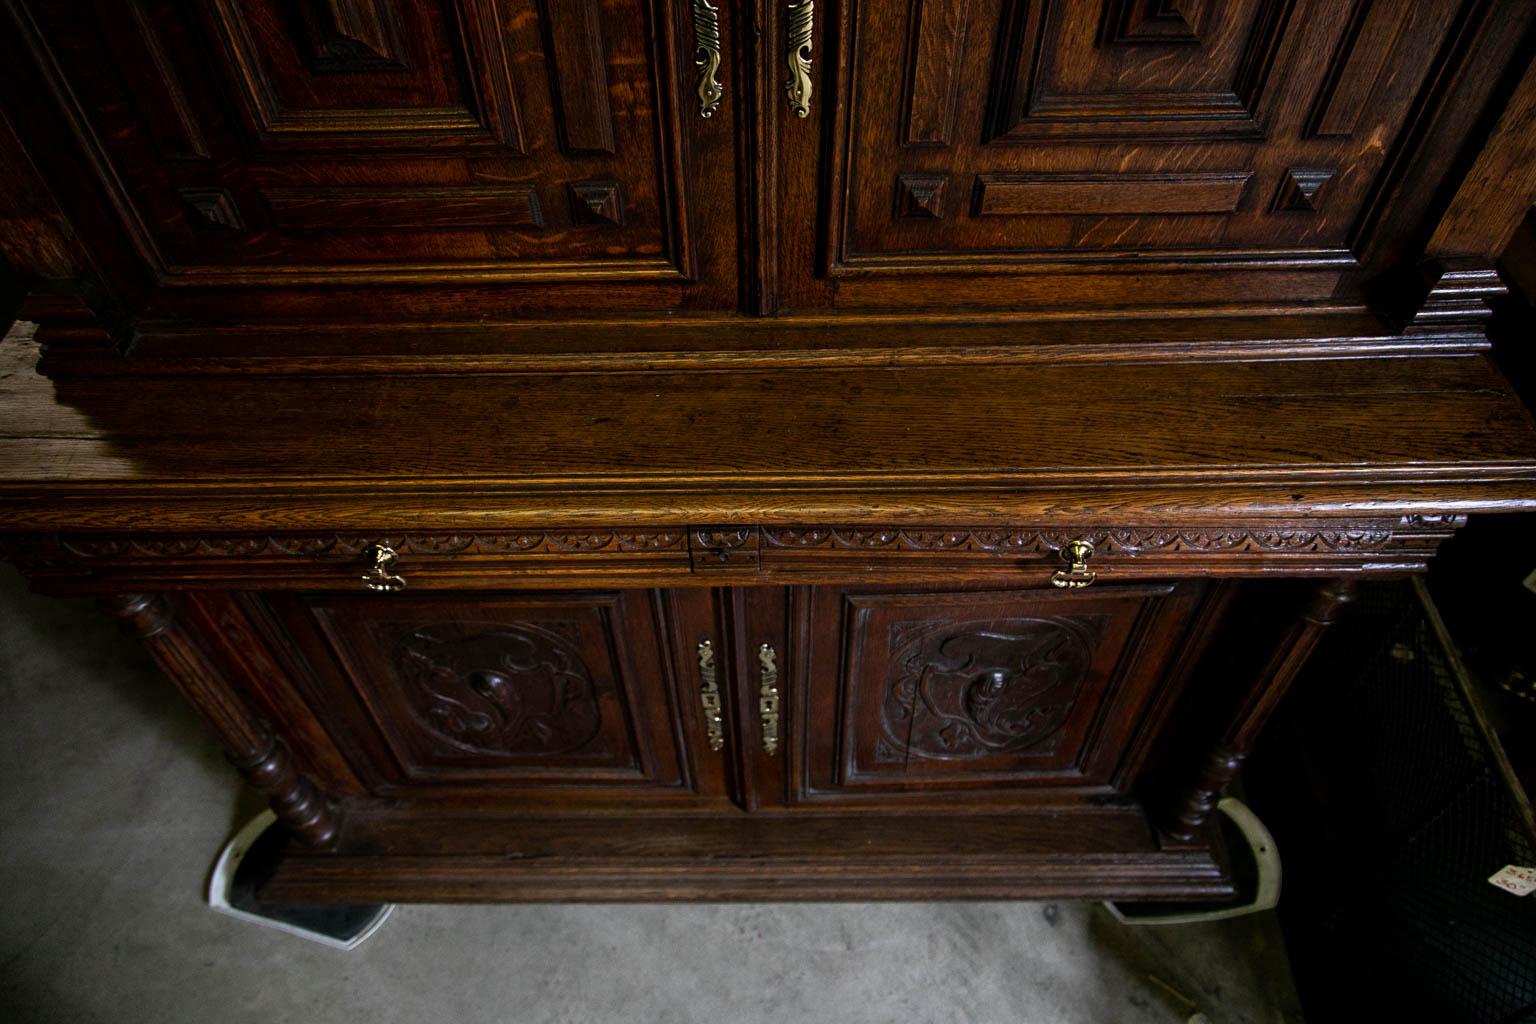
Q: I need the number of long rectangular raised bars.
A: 6